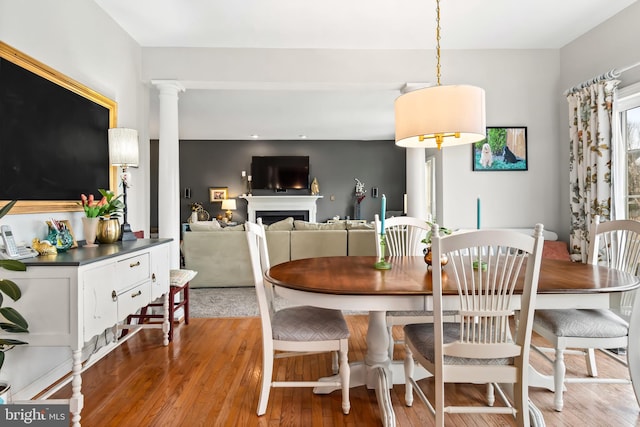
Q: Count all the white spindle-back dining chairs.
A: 4